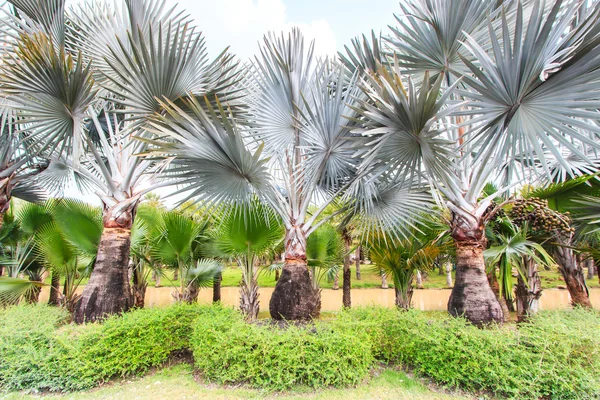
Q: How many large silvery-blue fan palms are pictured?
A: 3